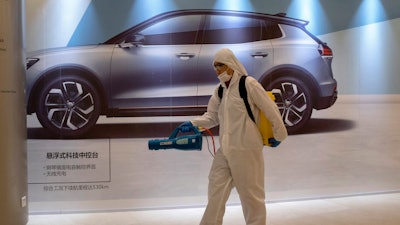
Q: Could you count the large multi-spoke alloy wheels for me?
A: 2